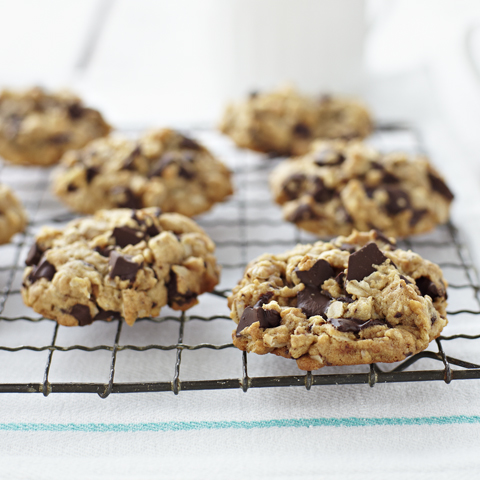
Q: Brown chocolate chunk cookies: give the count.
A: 7